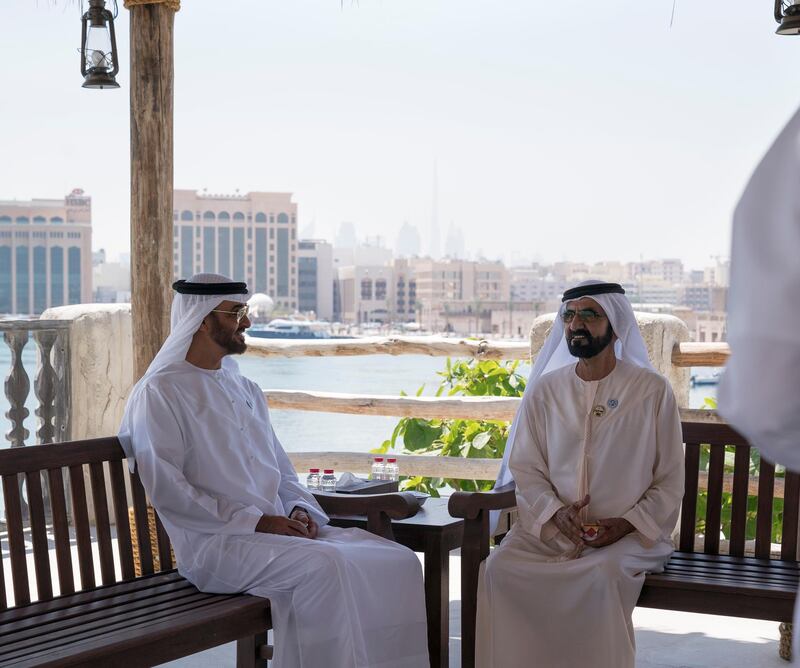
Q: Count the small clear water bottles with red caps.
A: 4